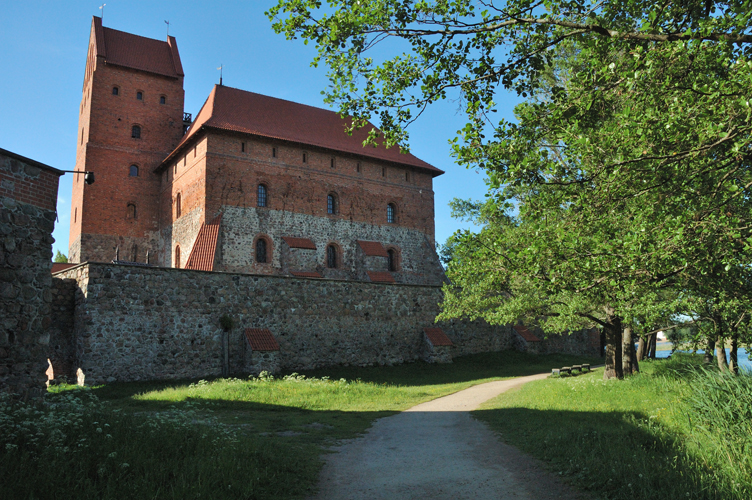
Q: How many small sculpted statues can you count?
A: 0